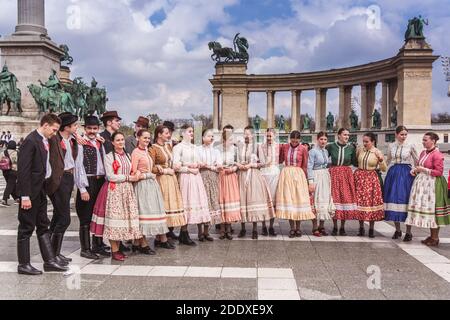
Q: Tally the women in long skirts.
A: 14